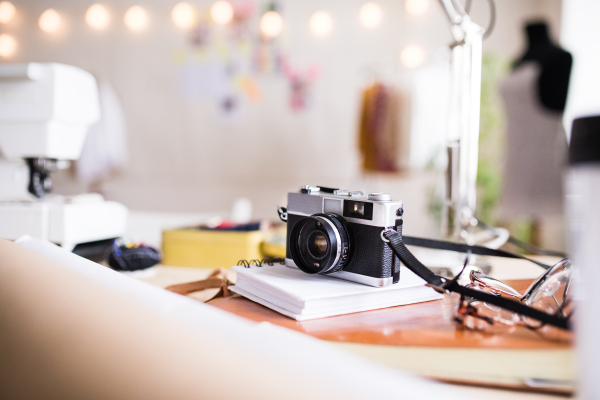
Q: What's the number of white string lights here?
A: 12